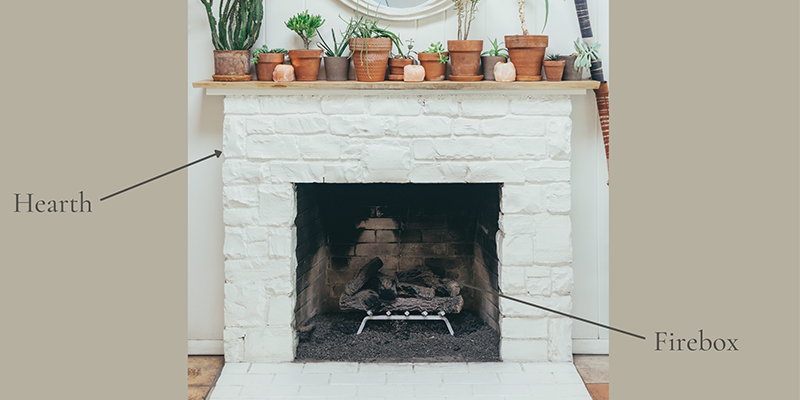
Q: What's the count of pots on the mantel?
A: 12